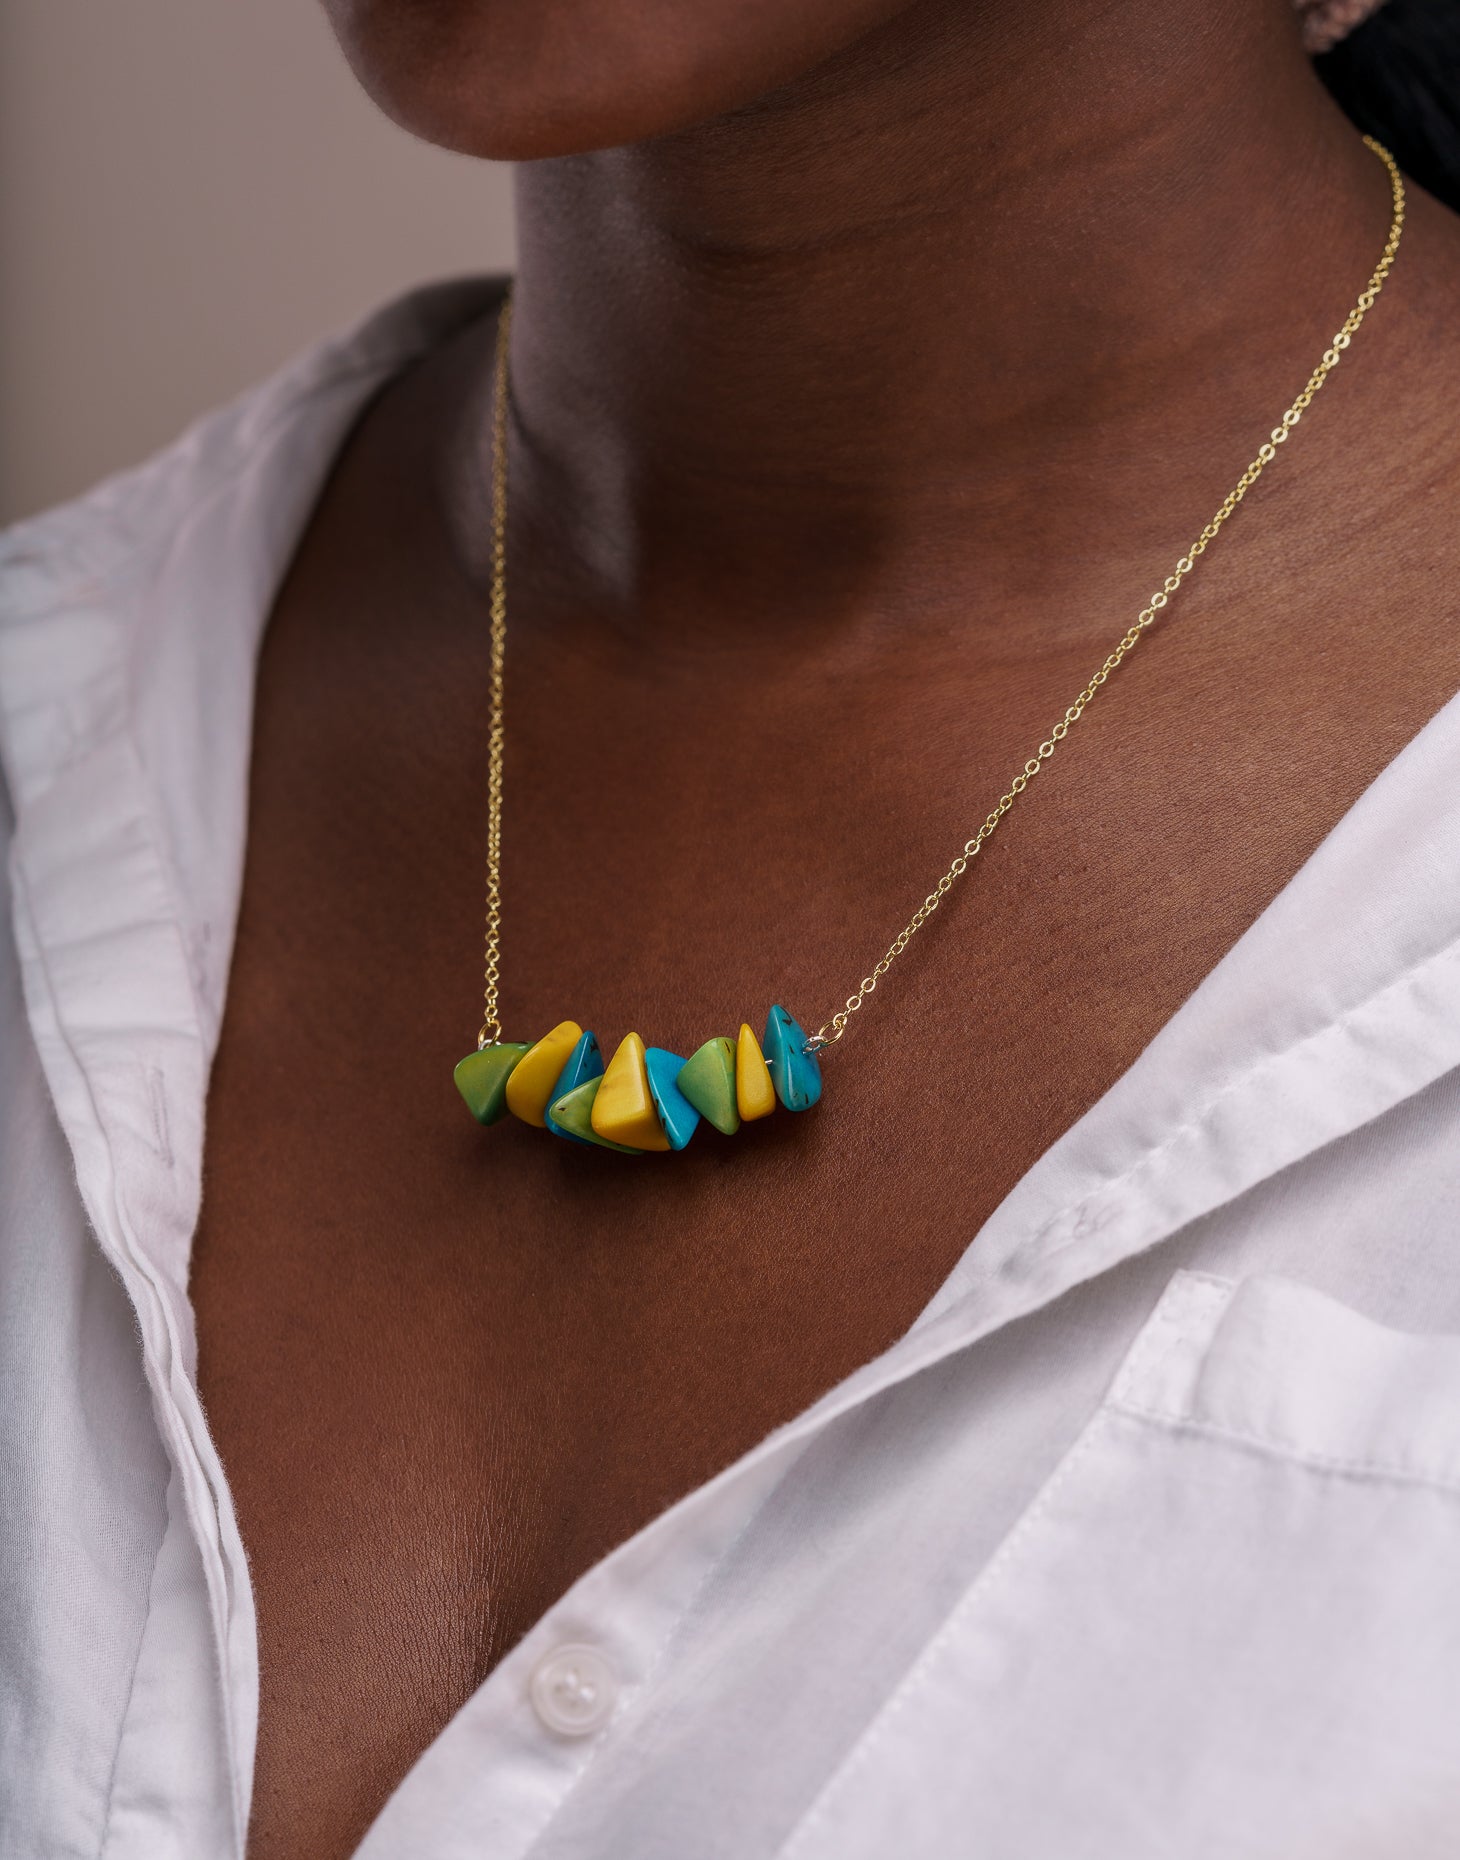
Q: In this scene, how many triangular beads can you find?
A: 9